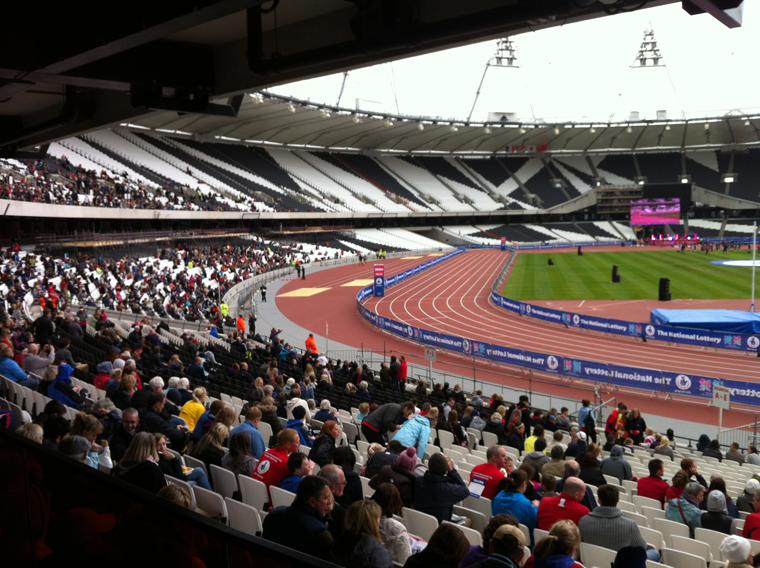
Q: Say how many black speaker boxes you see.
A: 4